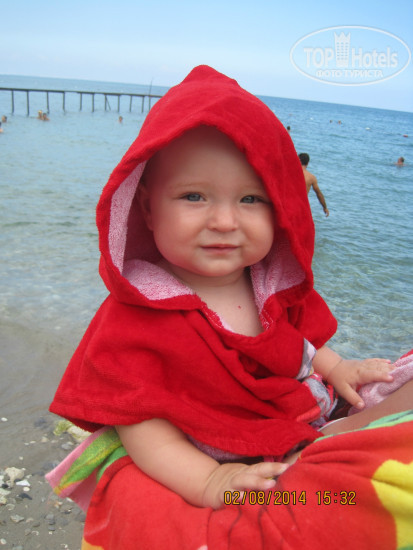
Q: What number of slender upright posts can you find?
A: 11